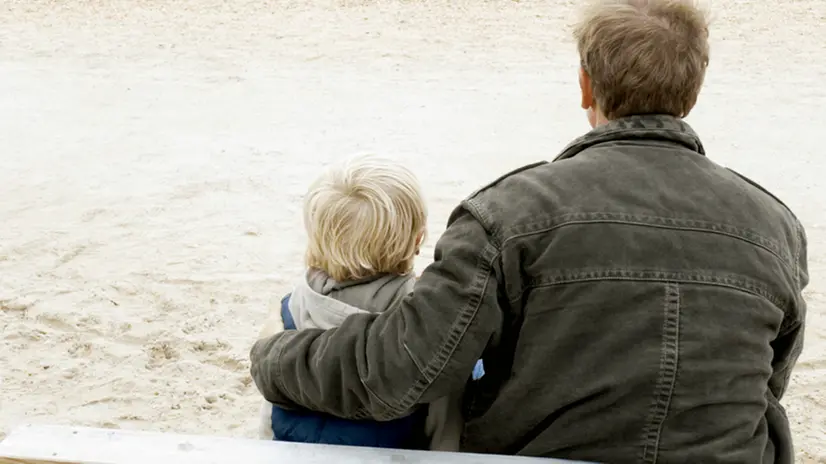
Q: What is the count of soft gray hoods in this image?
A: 1